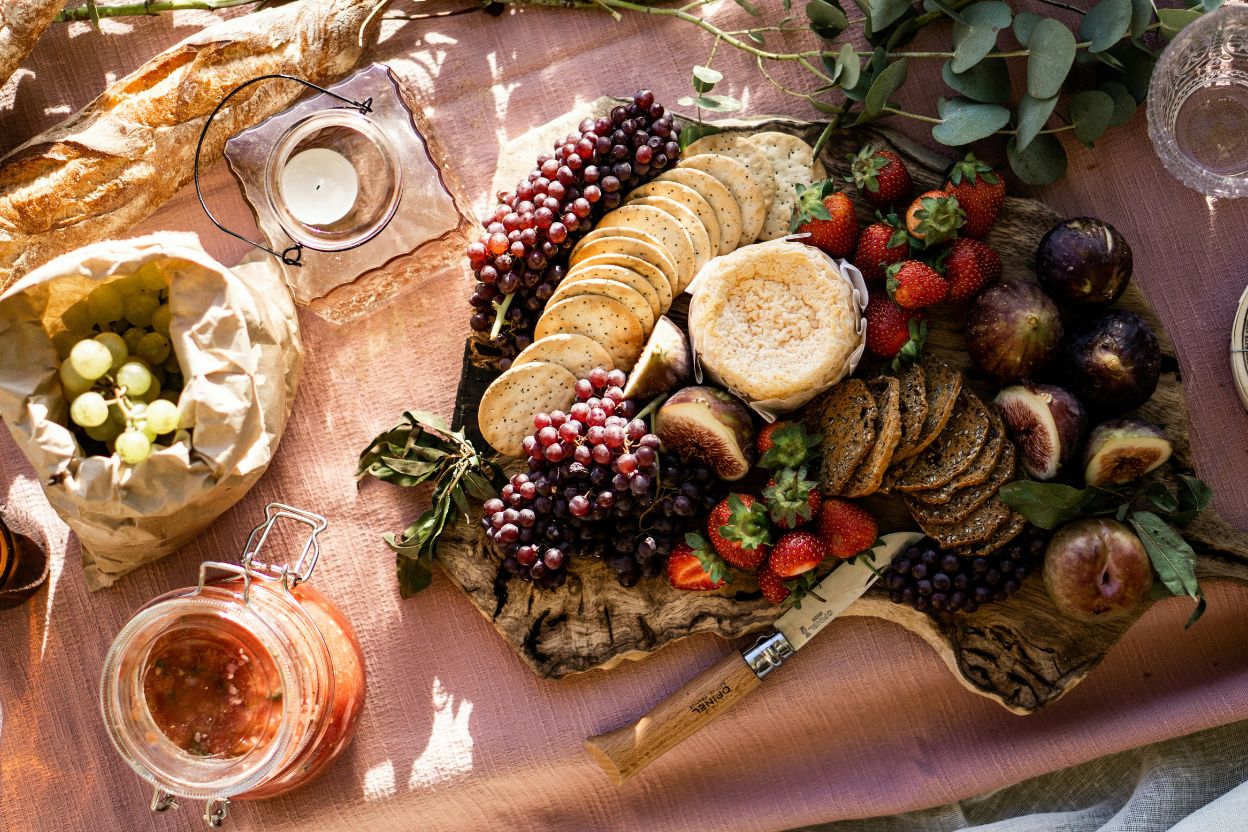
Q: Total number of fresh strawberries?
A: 15